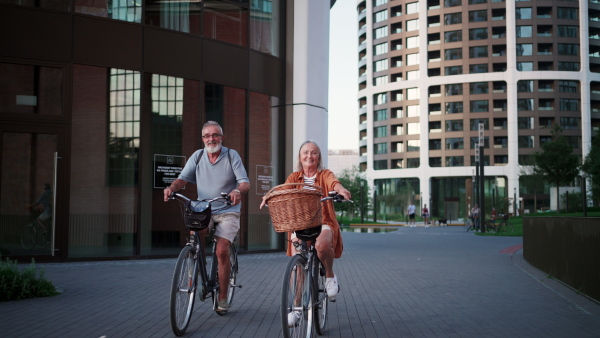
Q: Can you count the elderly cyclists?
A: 2